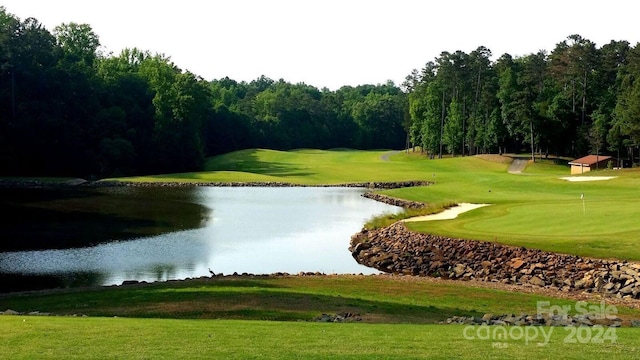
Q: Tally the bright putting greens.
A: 1